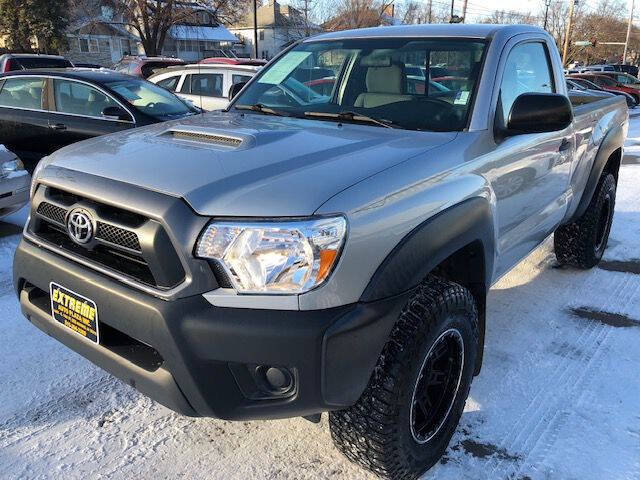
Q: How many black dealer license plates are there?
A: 1